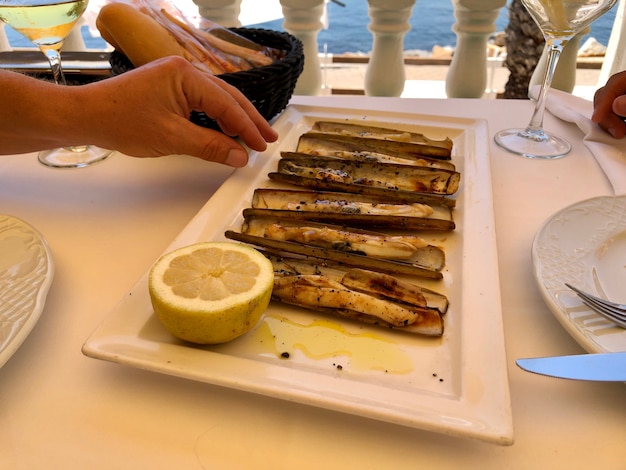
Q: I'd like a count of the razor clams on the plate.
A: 6